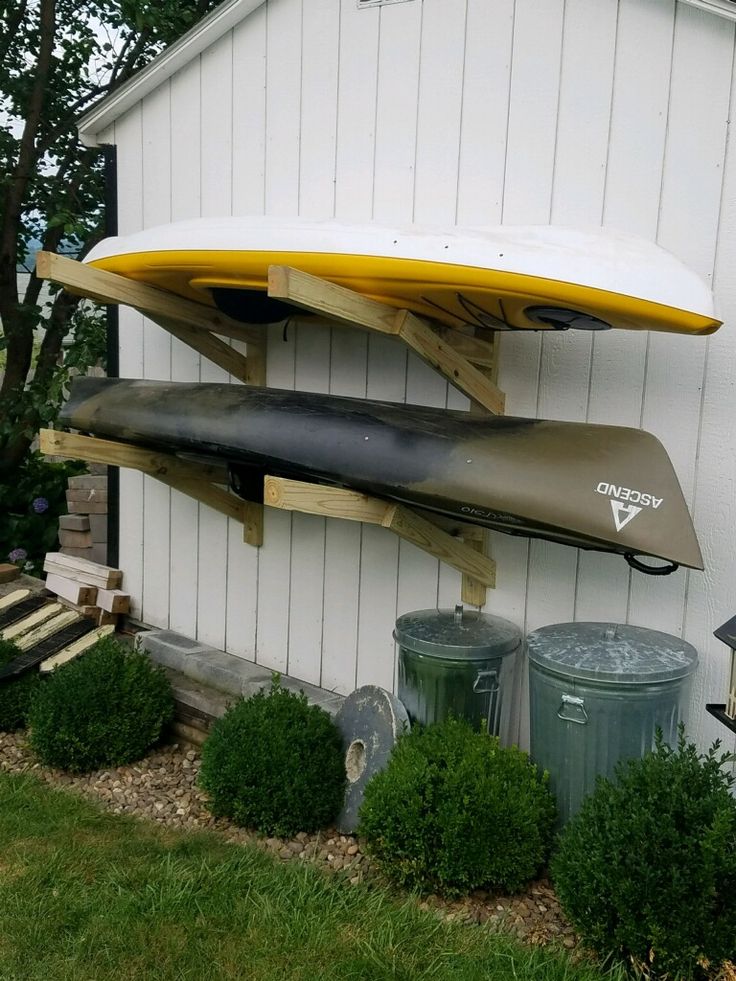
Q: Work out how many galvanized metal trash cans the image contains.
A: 2